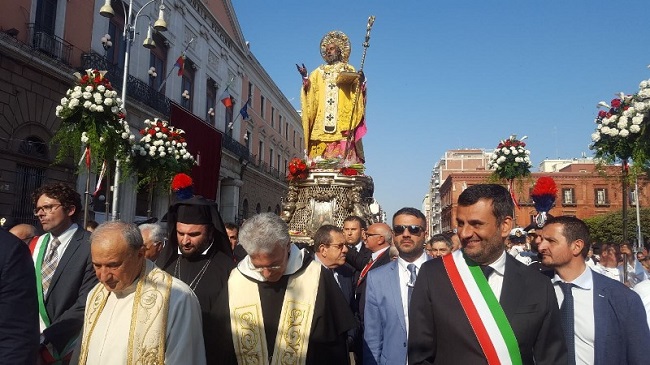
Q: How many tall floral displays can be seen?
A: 4